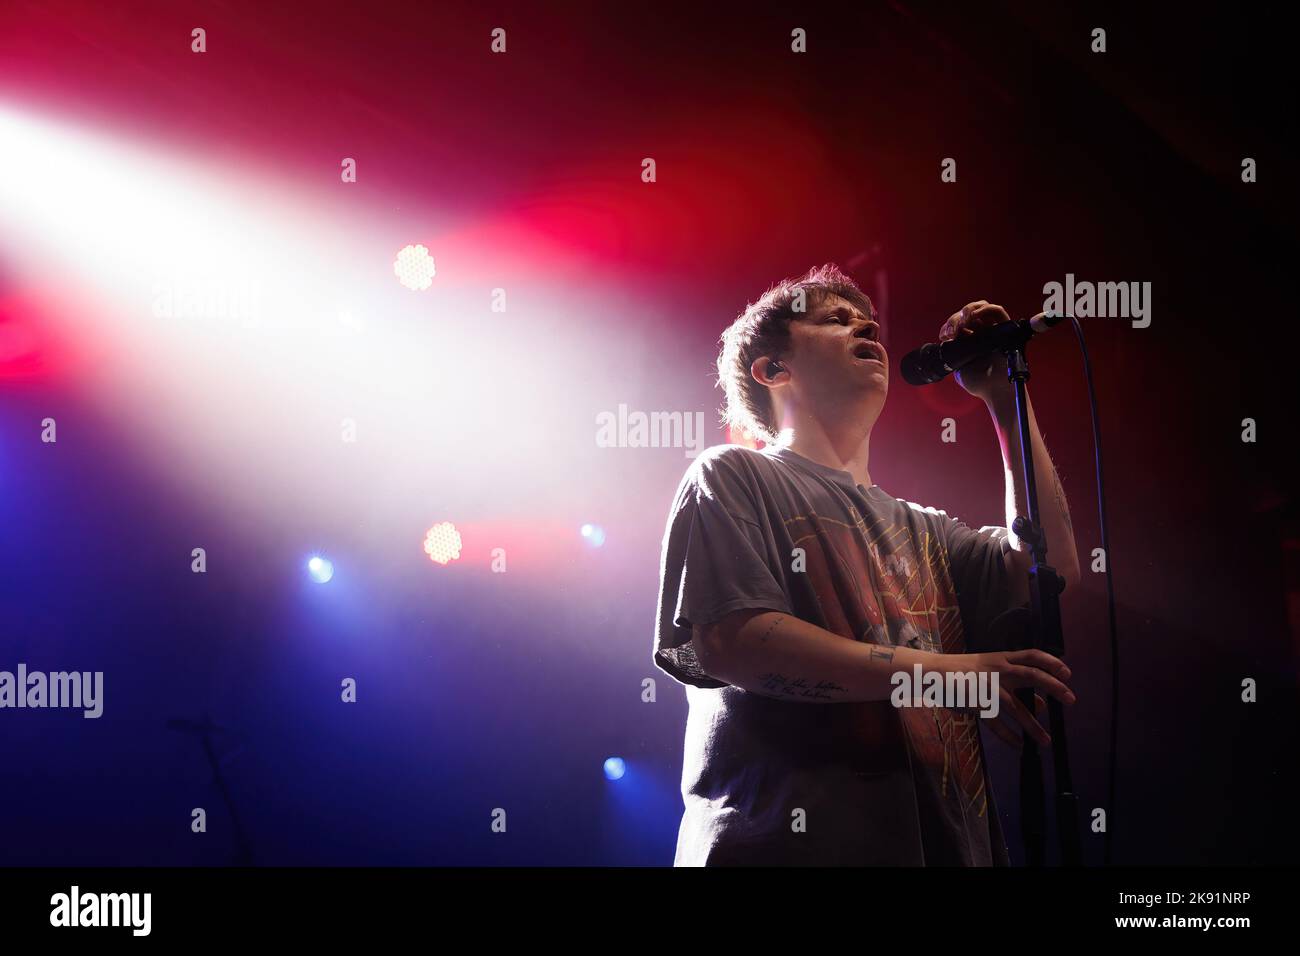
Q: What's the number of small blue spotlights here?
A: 3